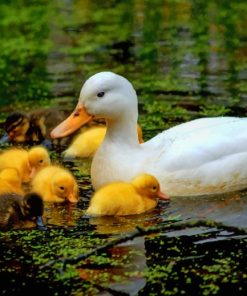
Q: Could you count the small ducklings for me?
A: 7